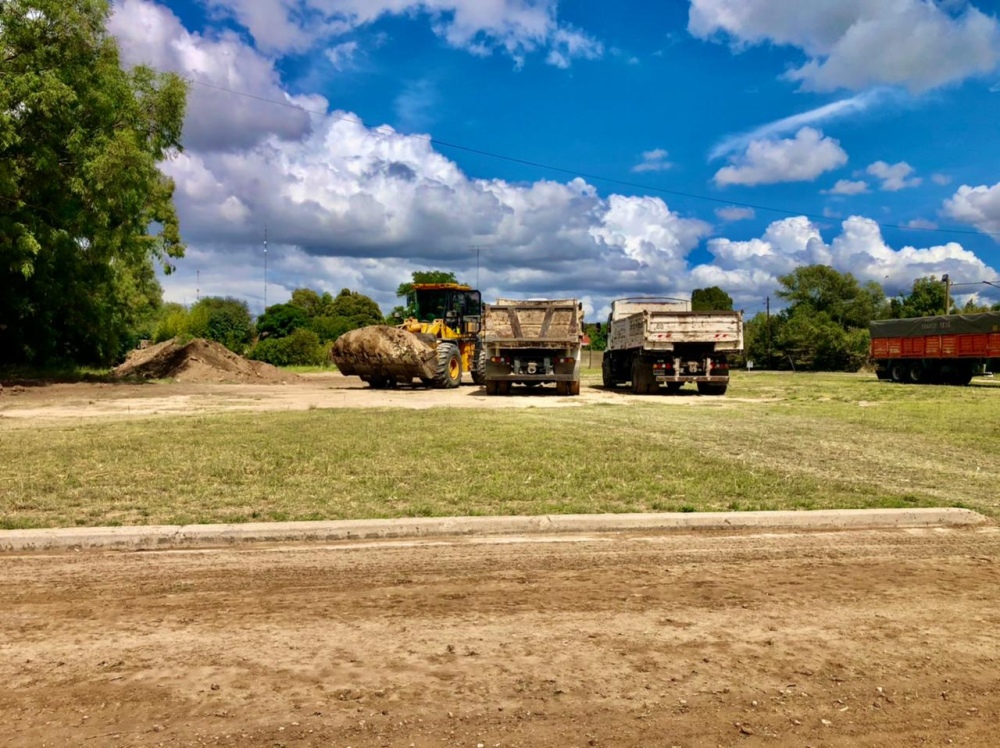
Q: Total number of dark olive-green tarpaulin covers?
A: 1